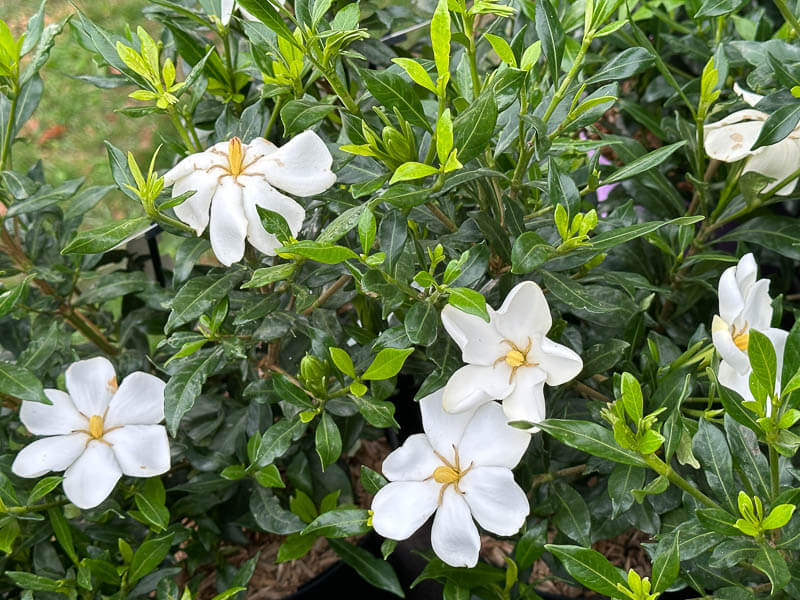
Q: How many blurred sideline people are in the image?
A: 0